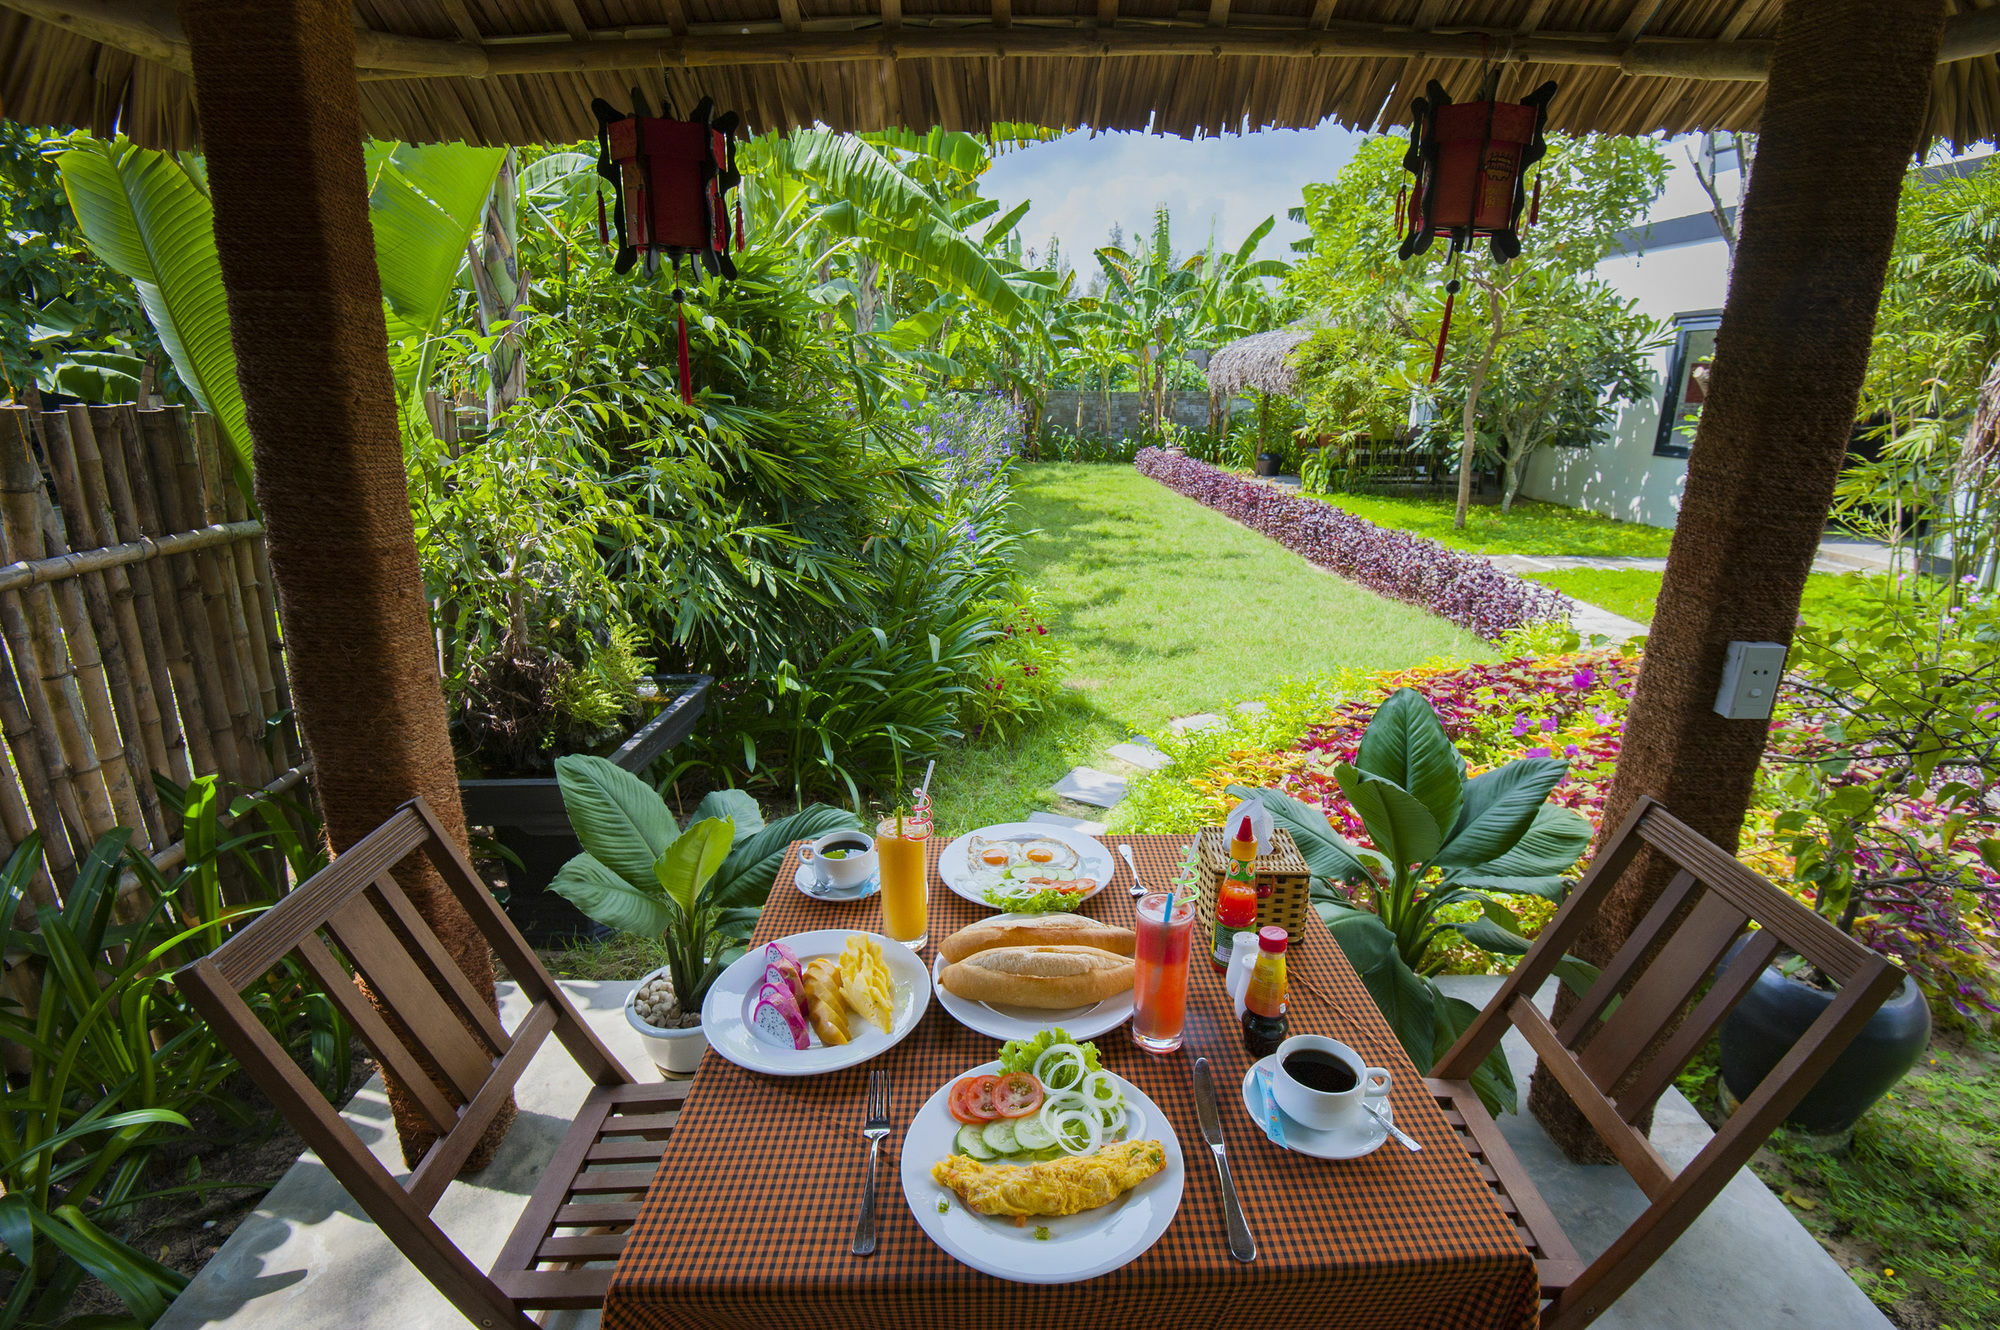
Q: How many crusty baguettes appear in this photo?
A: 2